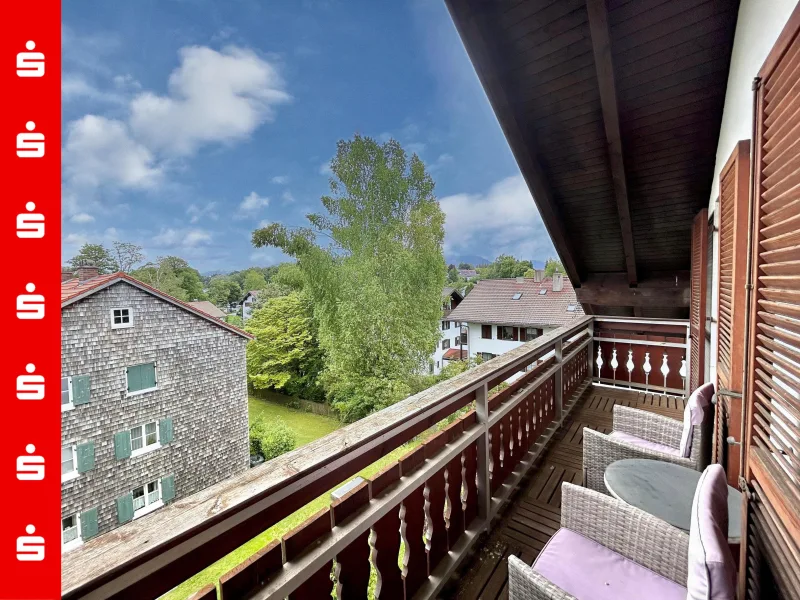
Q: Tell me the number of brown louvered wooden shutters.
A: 3